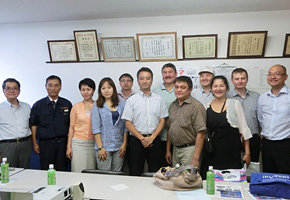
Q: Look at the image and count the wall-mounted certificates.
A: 7